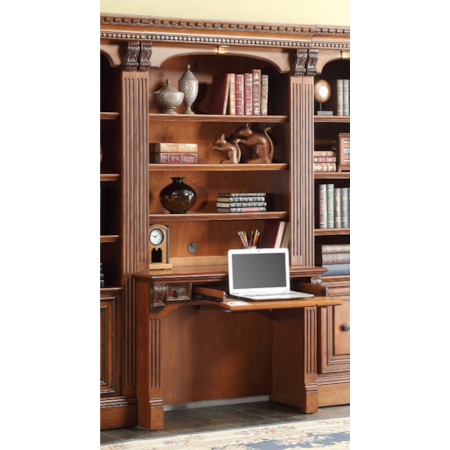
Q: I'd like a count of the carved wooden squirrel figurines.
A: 2